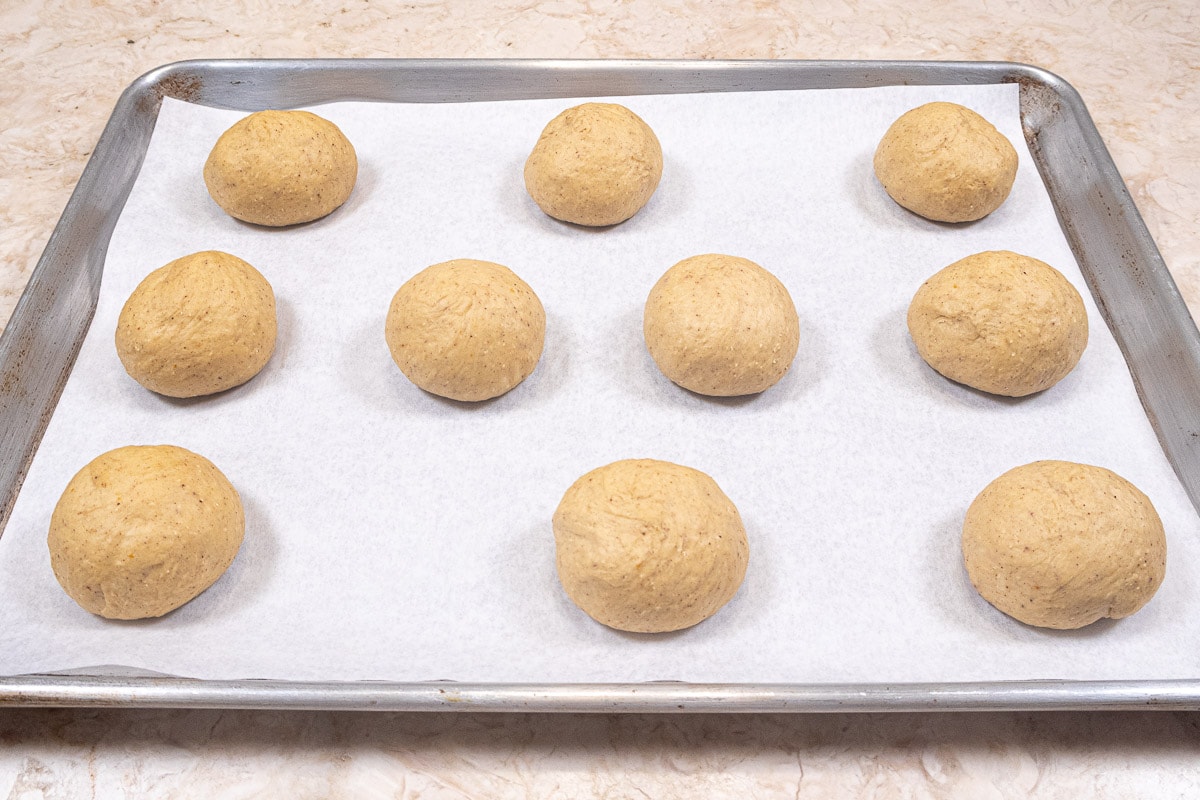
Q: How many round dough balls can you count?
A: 10